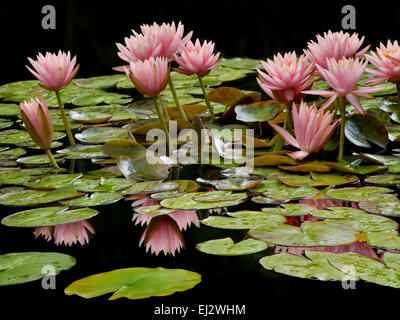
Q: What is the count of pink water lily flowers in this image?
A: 11